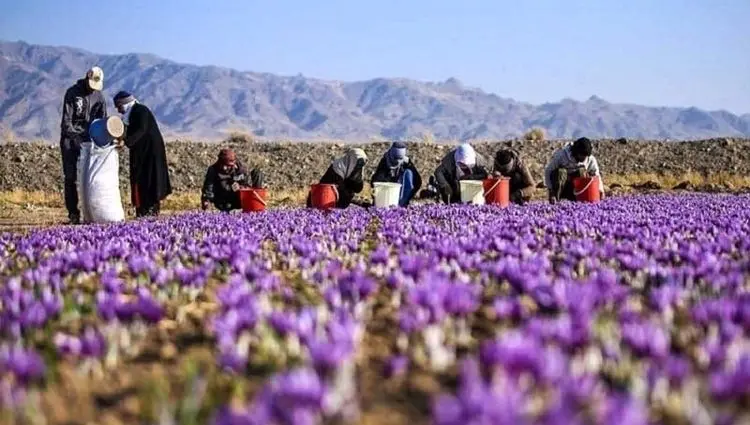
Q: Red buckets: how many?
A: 4